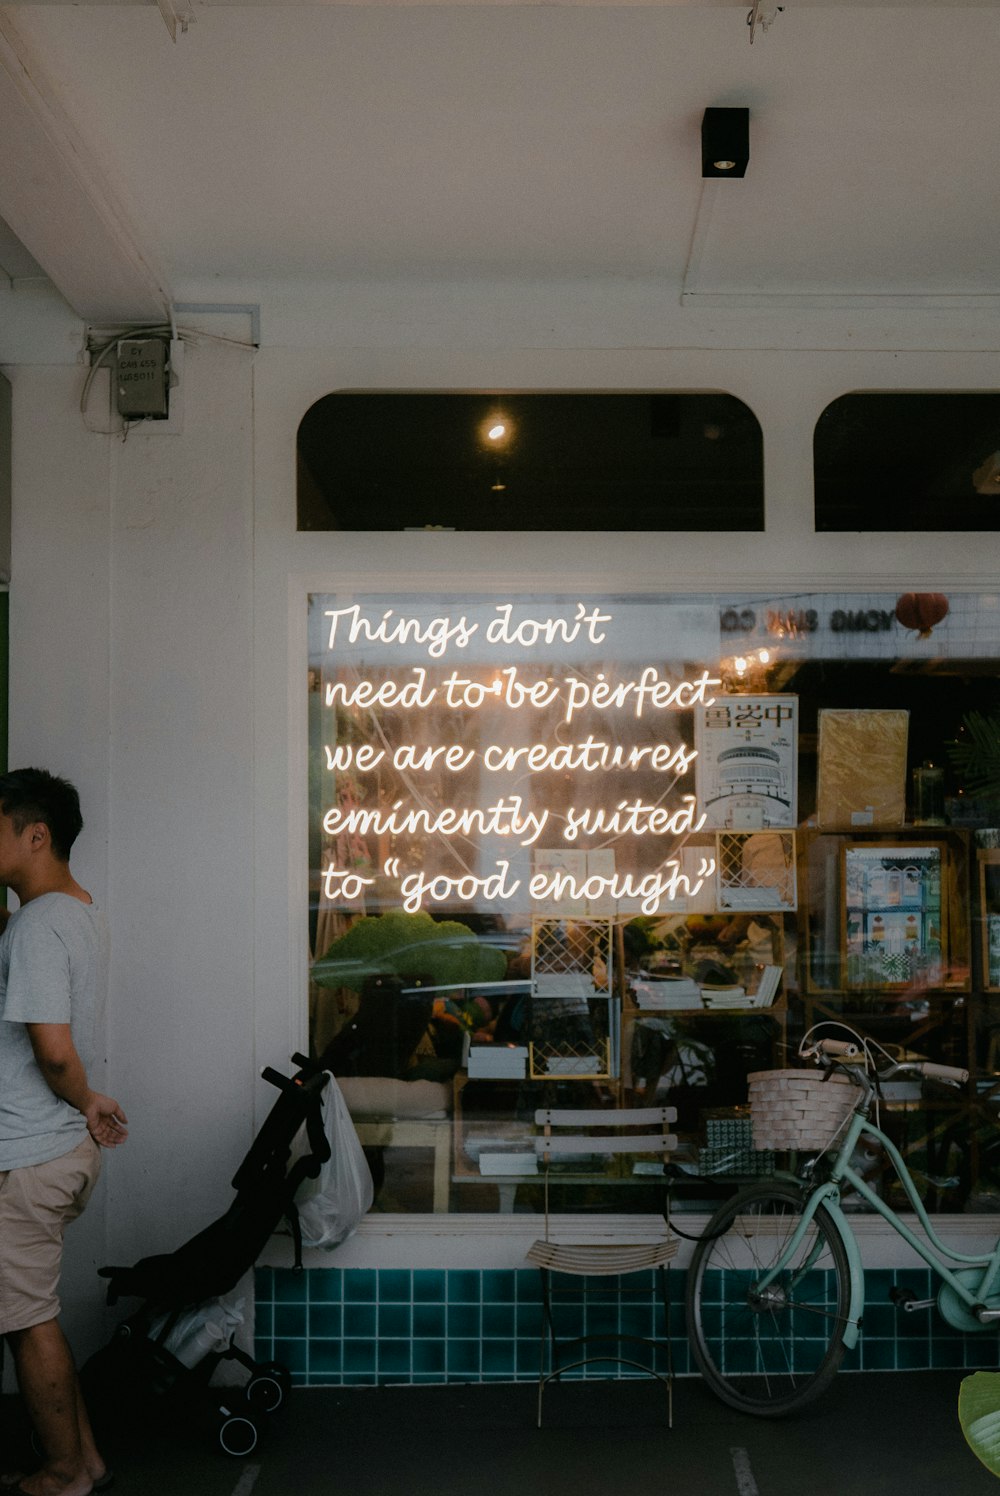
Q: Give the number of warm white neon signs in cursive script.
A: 1